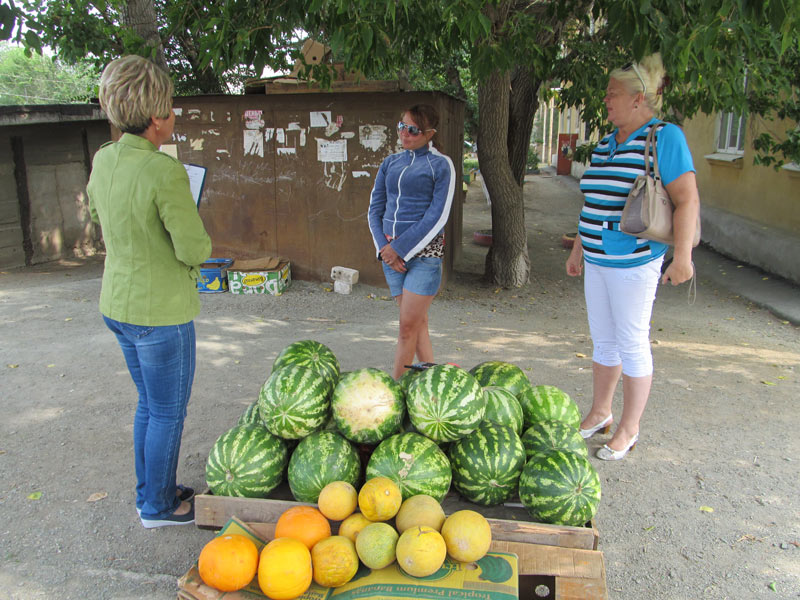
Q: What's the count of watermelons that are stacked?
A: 15